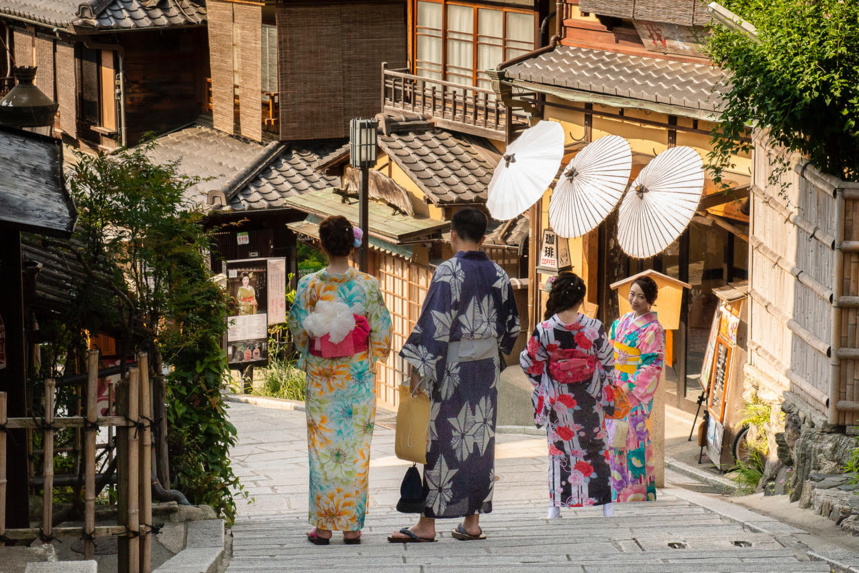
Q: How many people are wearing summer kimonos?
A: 4